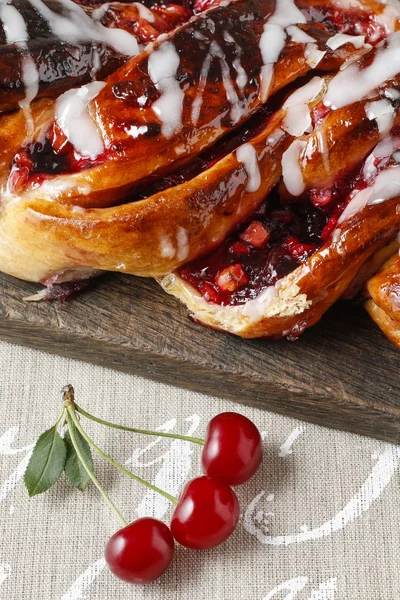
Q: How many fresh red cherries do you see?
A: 3